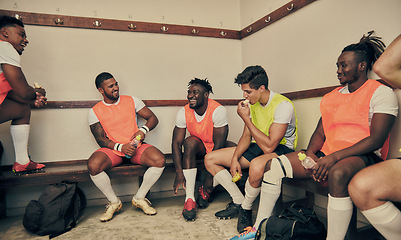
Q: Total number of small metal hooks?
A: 10